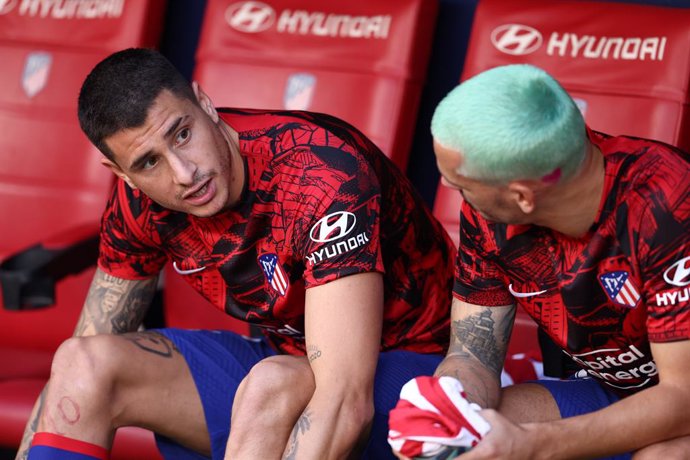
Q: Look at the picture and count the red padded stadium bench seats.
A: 3